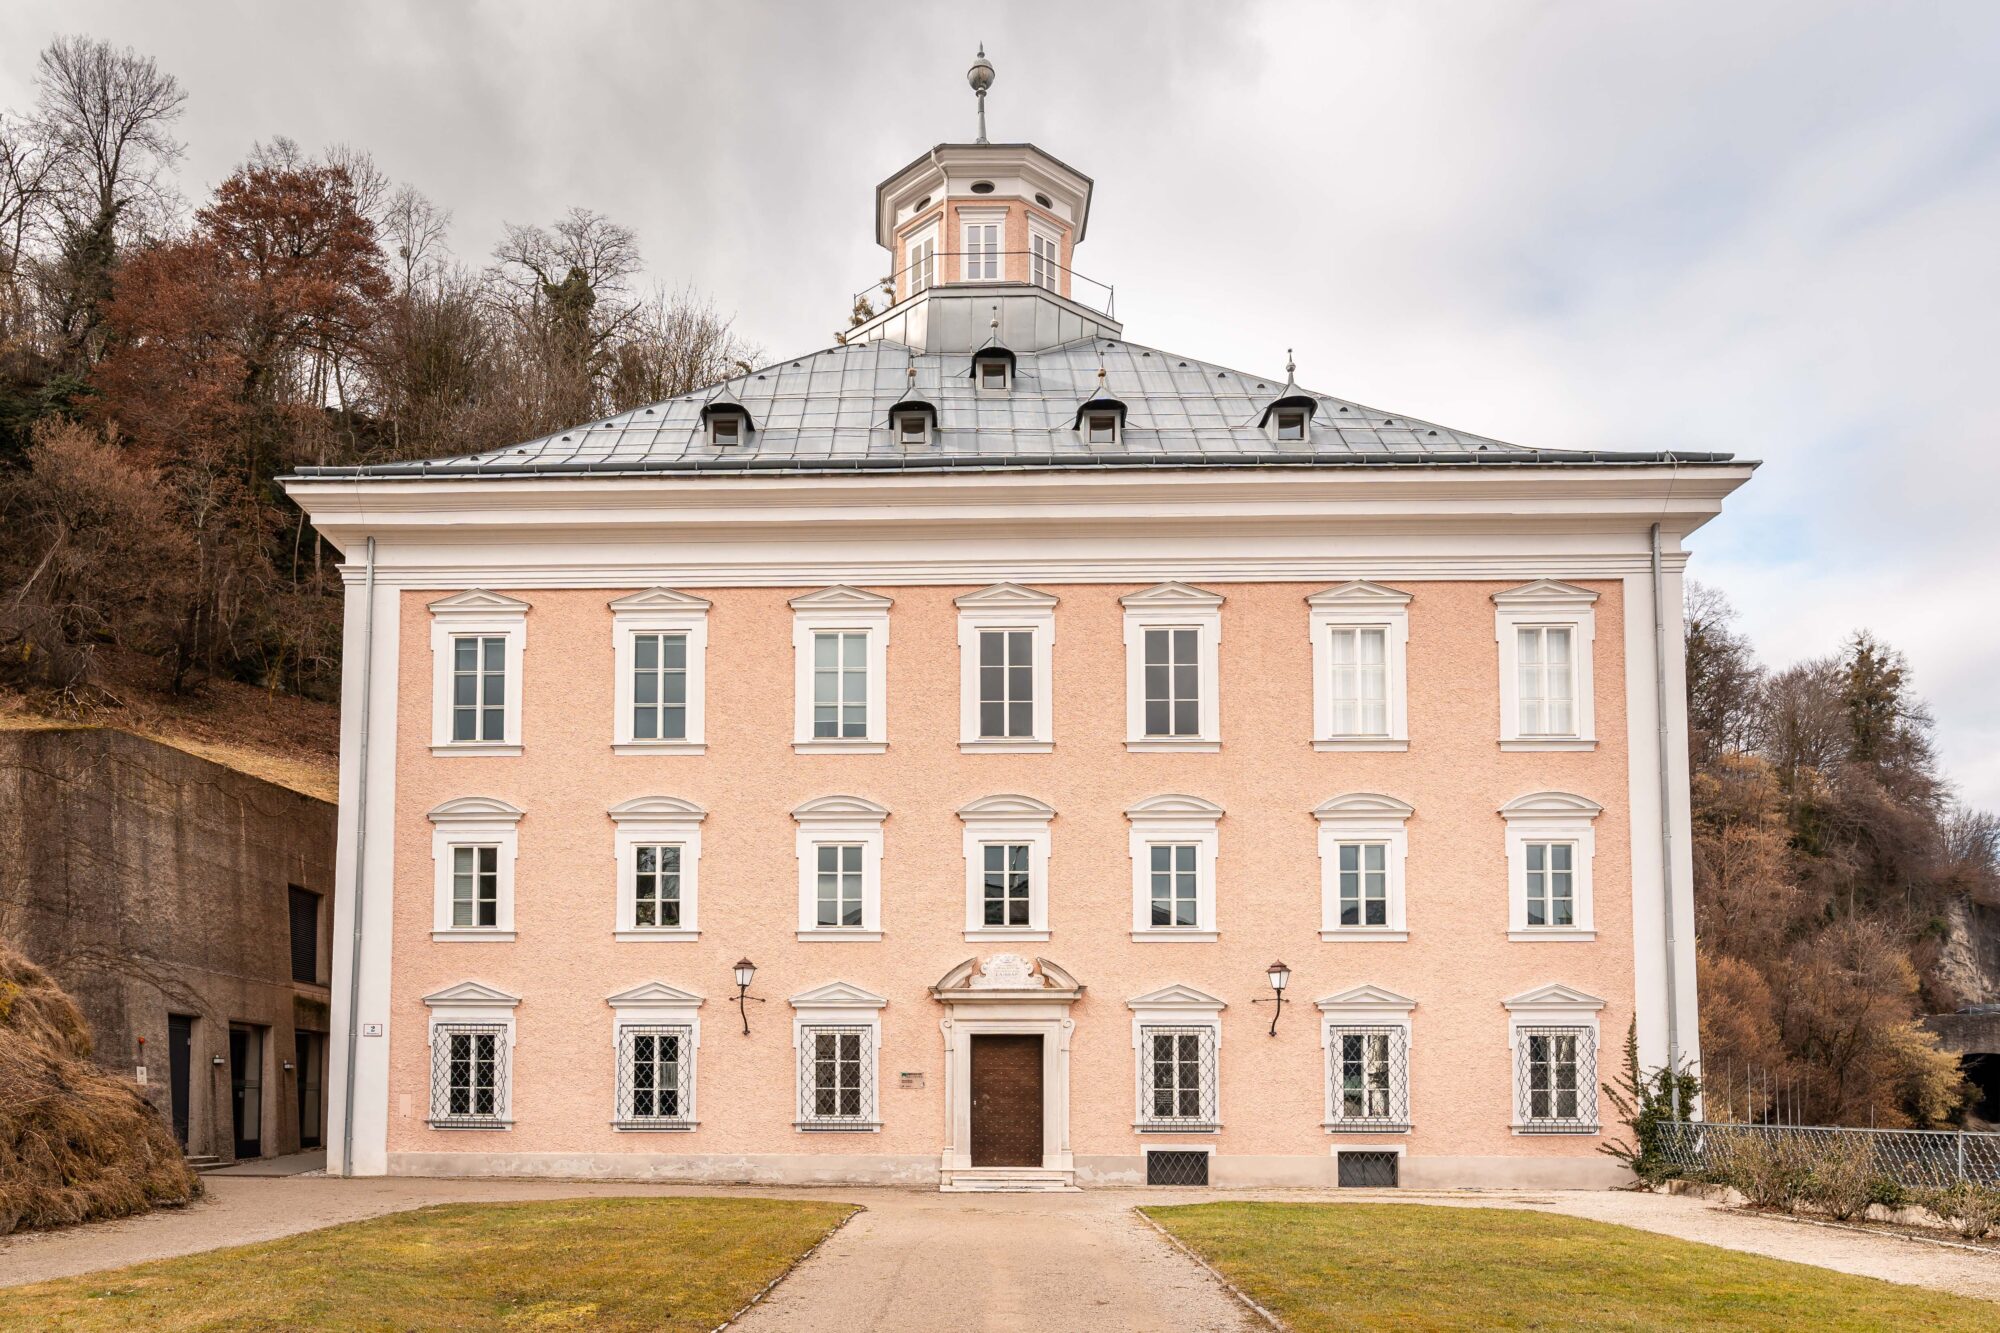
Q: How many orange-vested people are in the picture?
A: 0